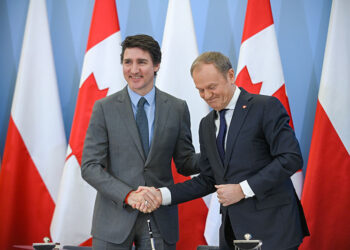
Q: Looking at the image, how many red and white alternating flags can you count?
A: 5